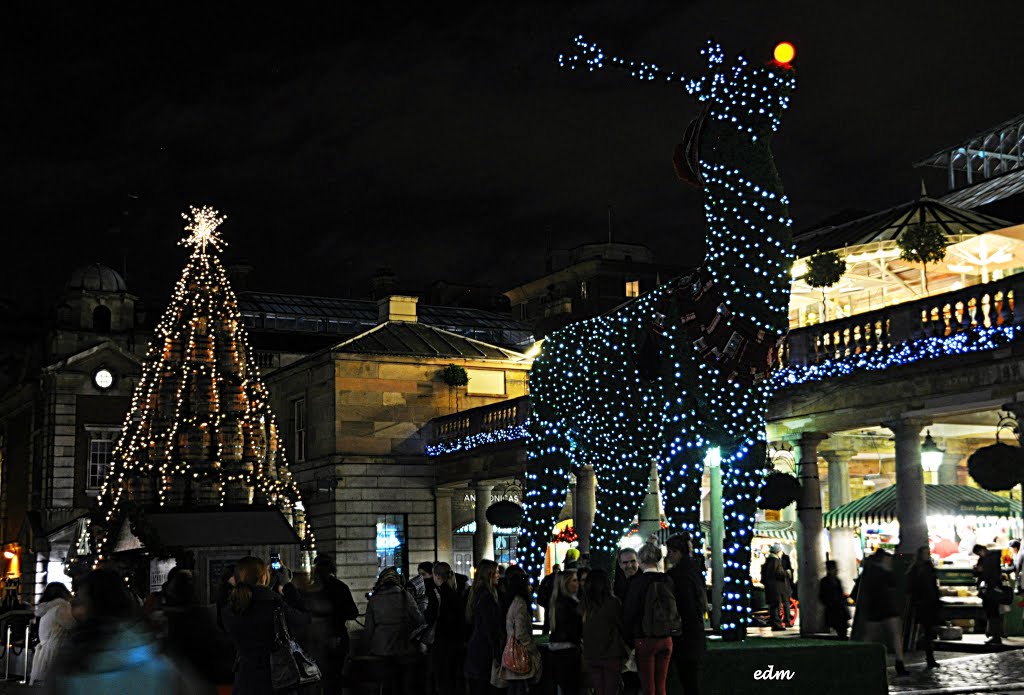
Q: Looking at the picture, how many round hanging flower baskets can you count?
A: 3